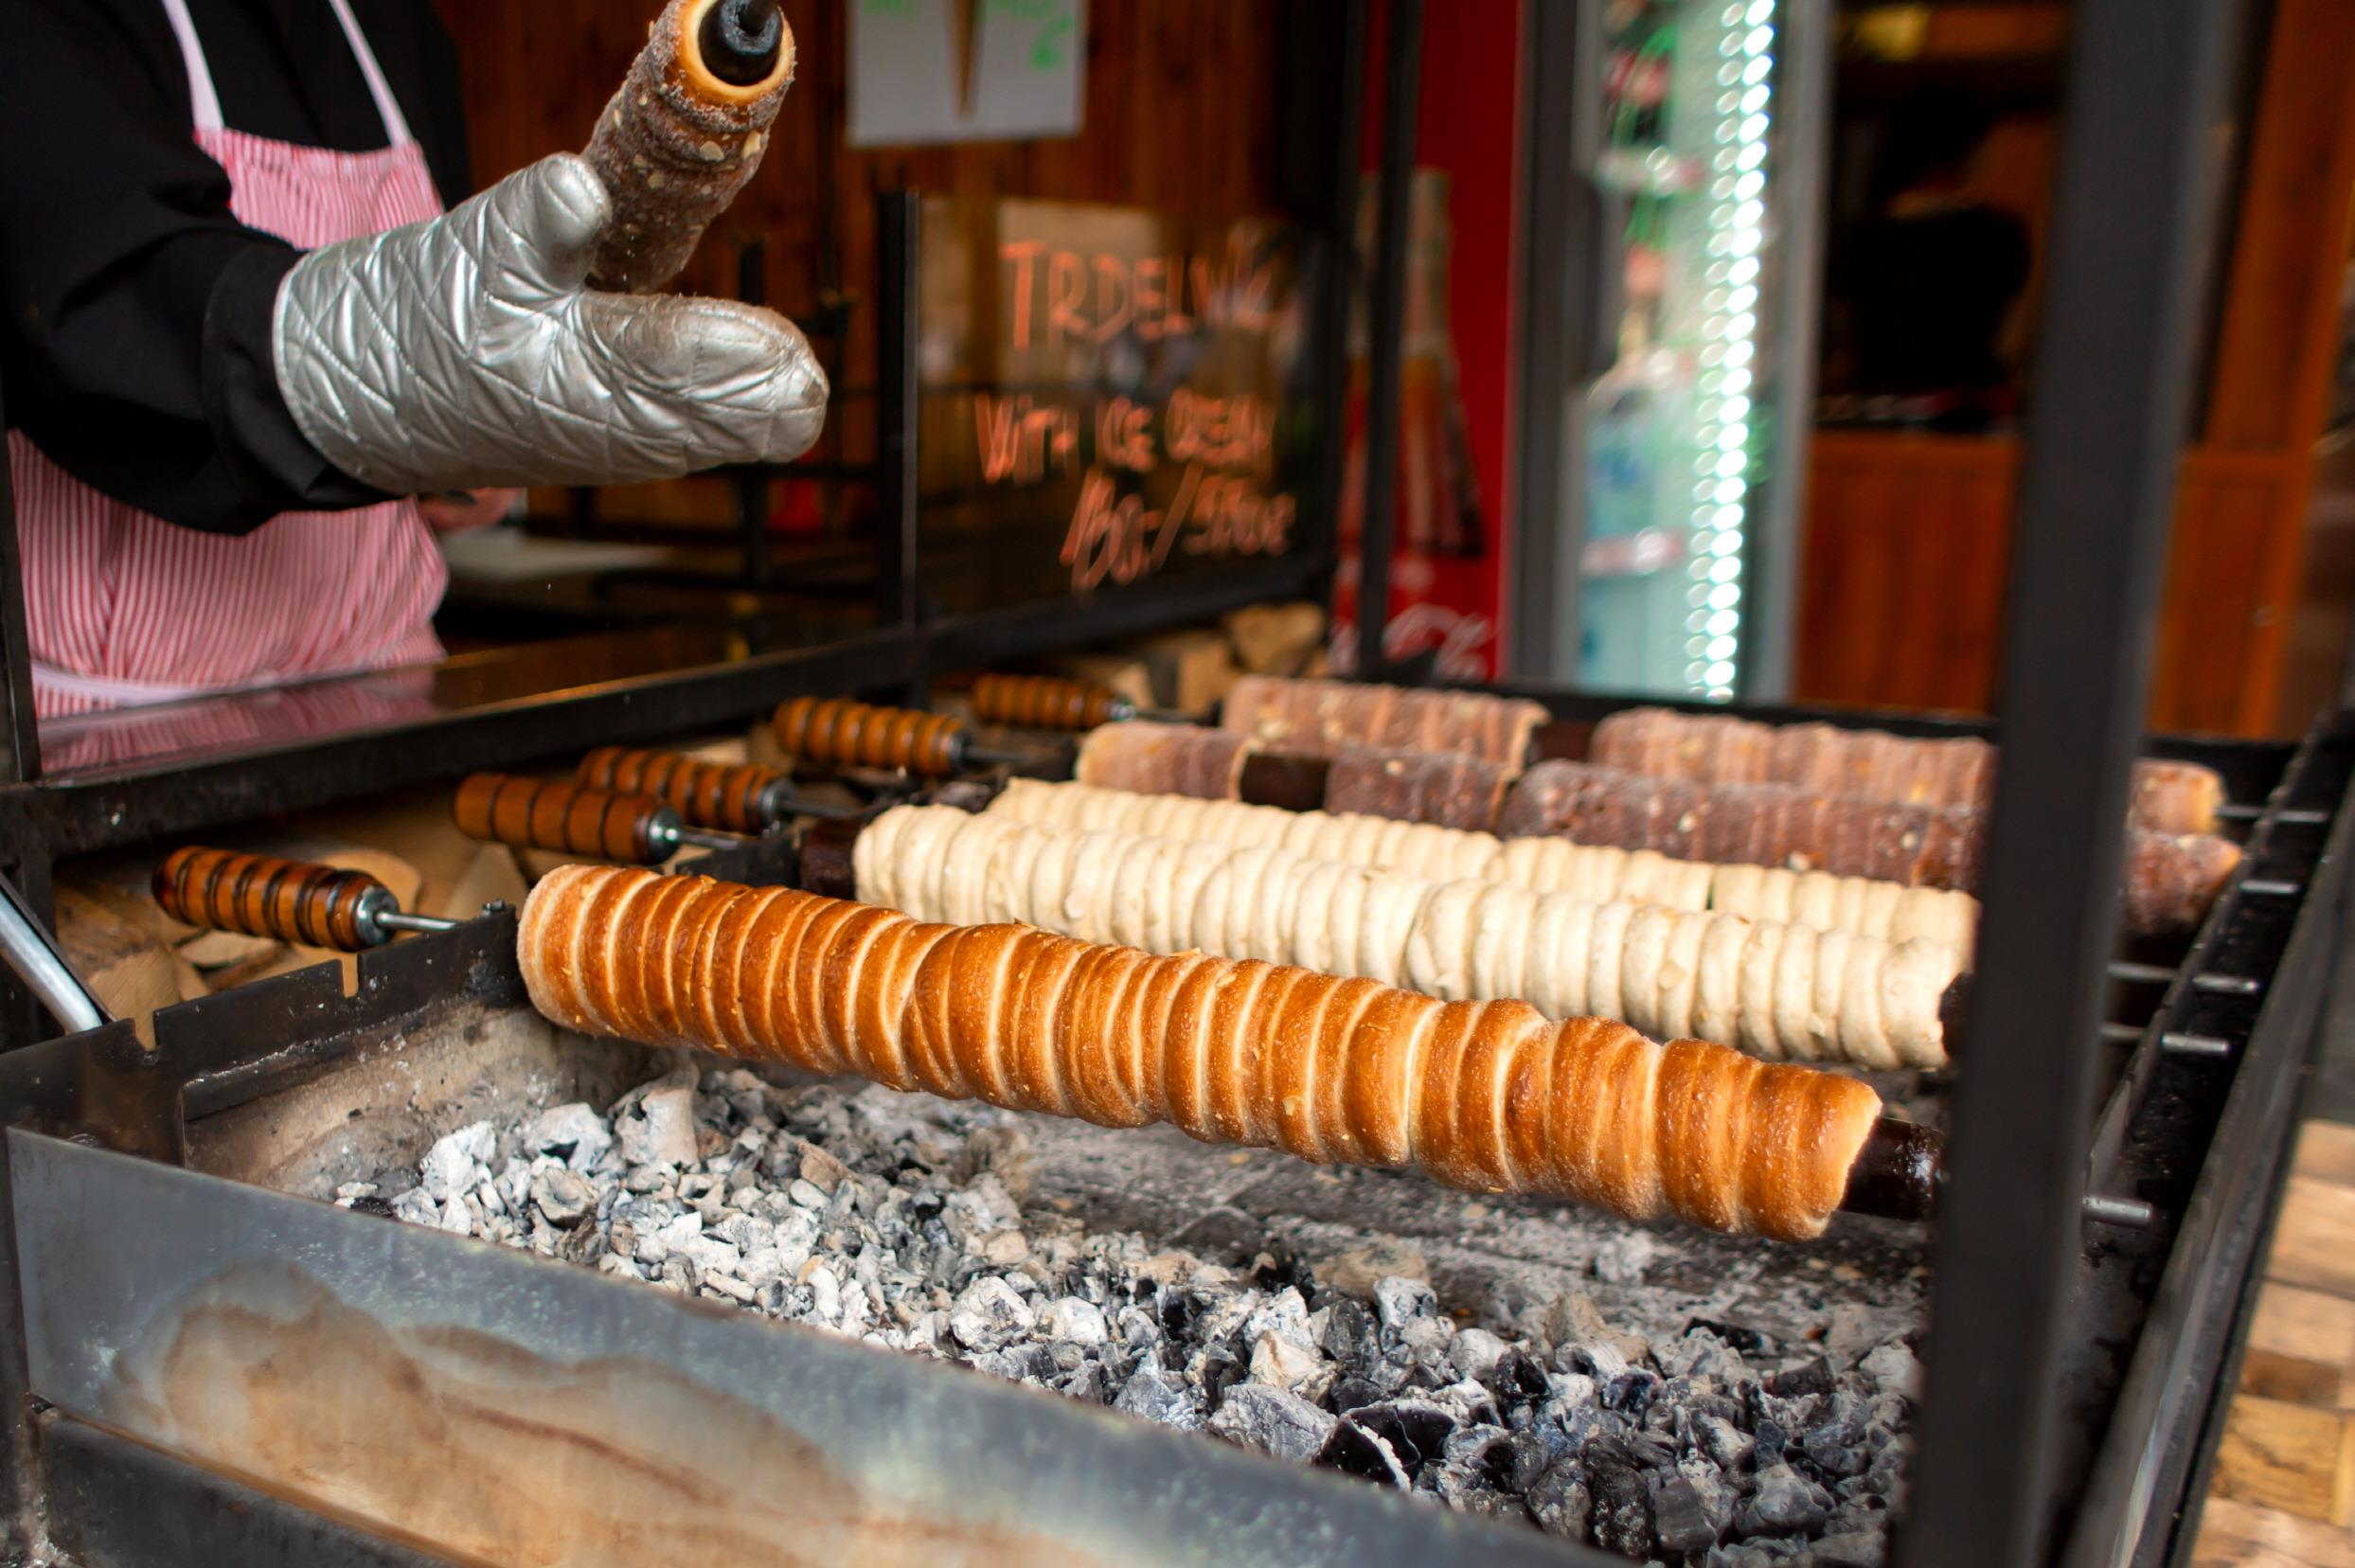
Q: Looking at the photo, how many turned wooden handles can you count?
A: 5